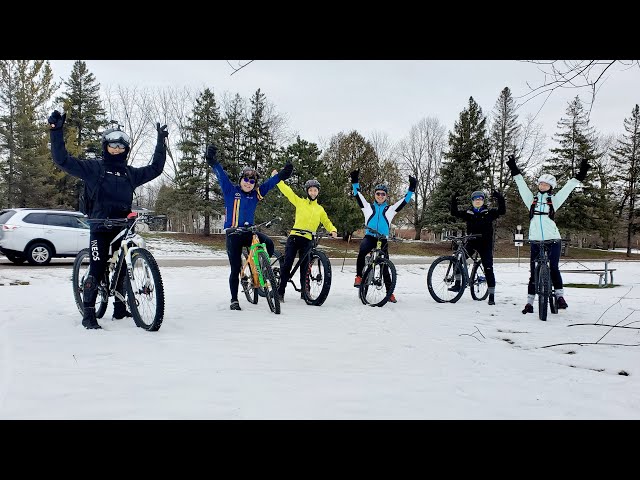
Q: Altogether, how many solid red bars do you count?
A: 0